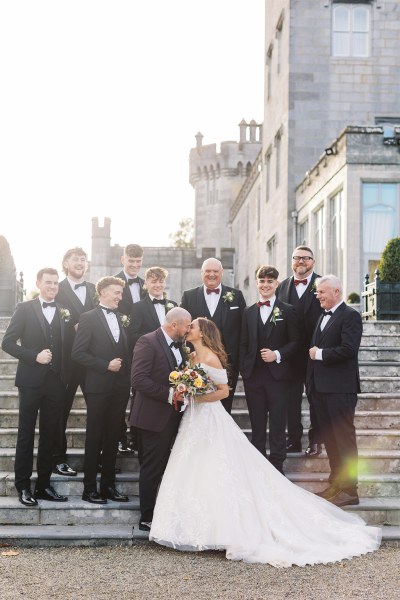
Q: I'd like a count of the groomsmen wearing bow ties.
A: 9